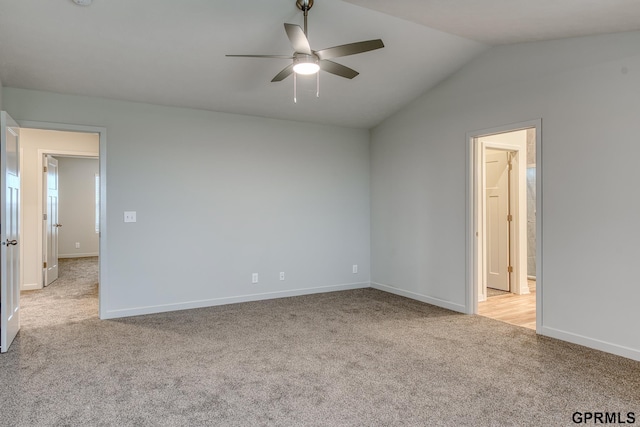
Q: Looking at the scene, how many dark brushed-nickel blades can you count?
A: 5